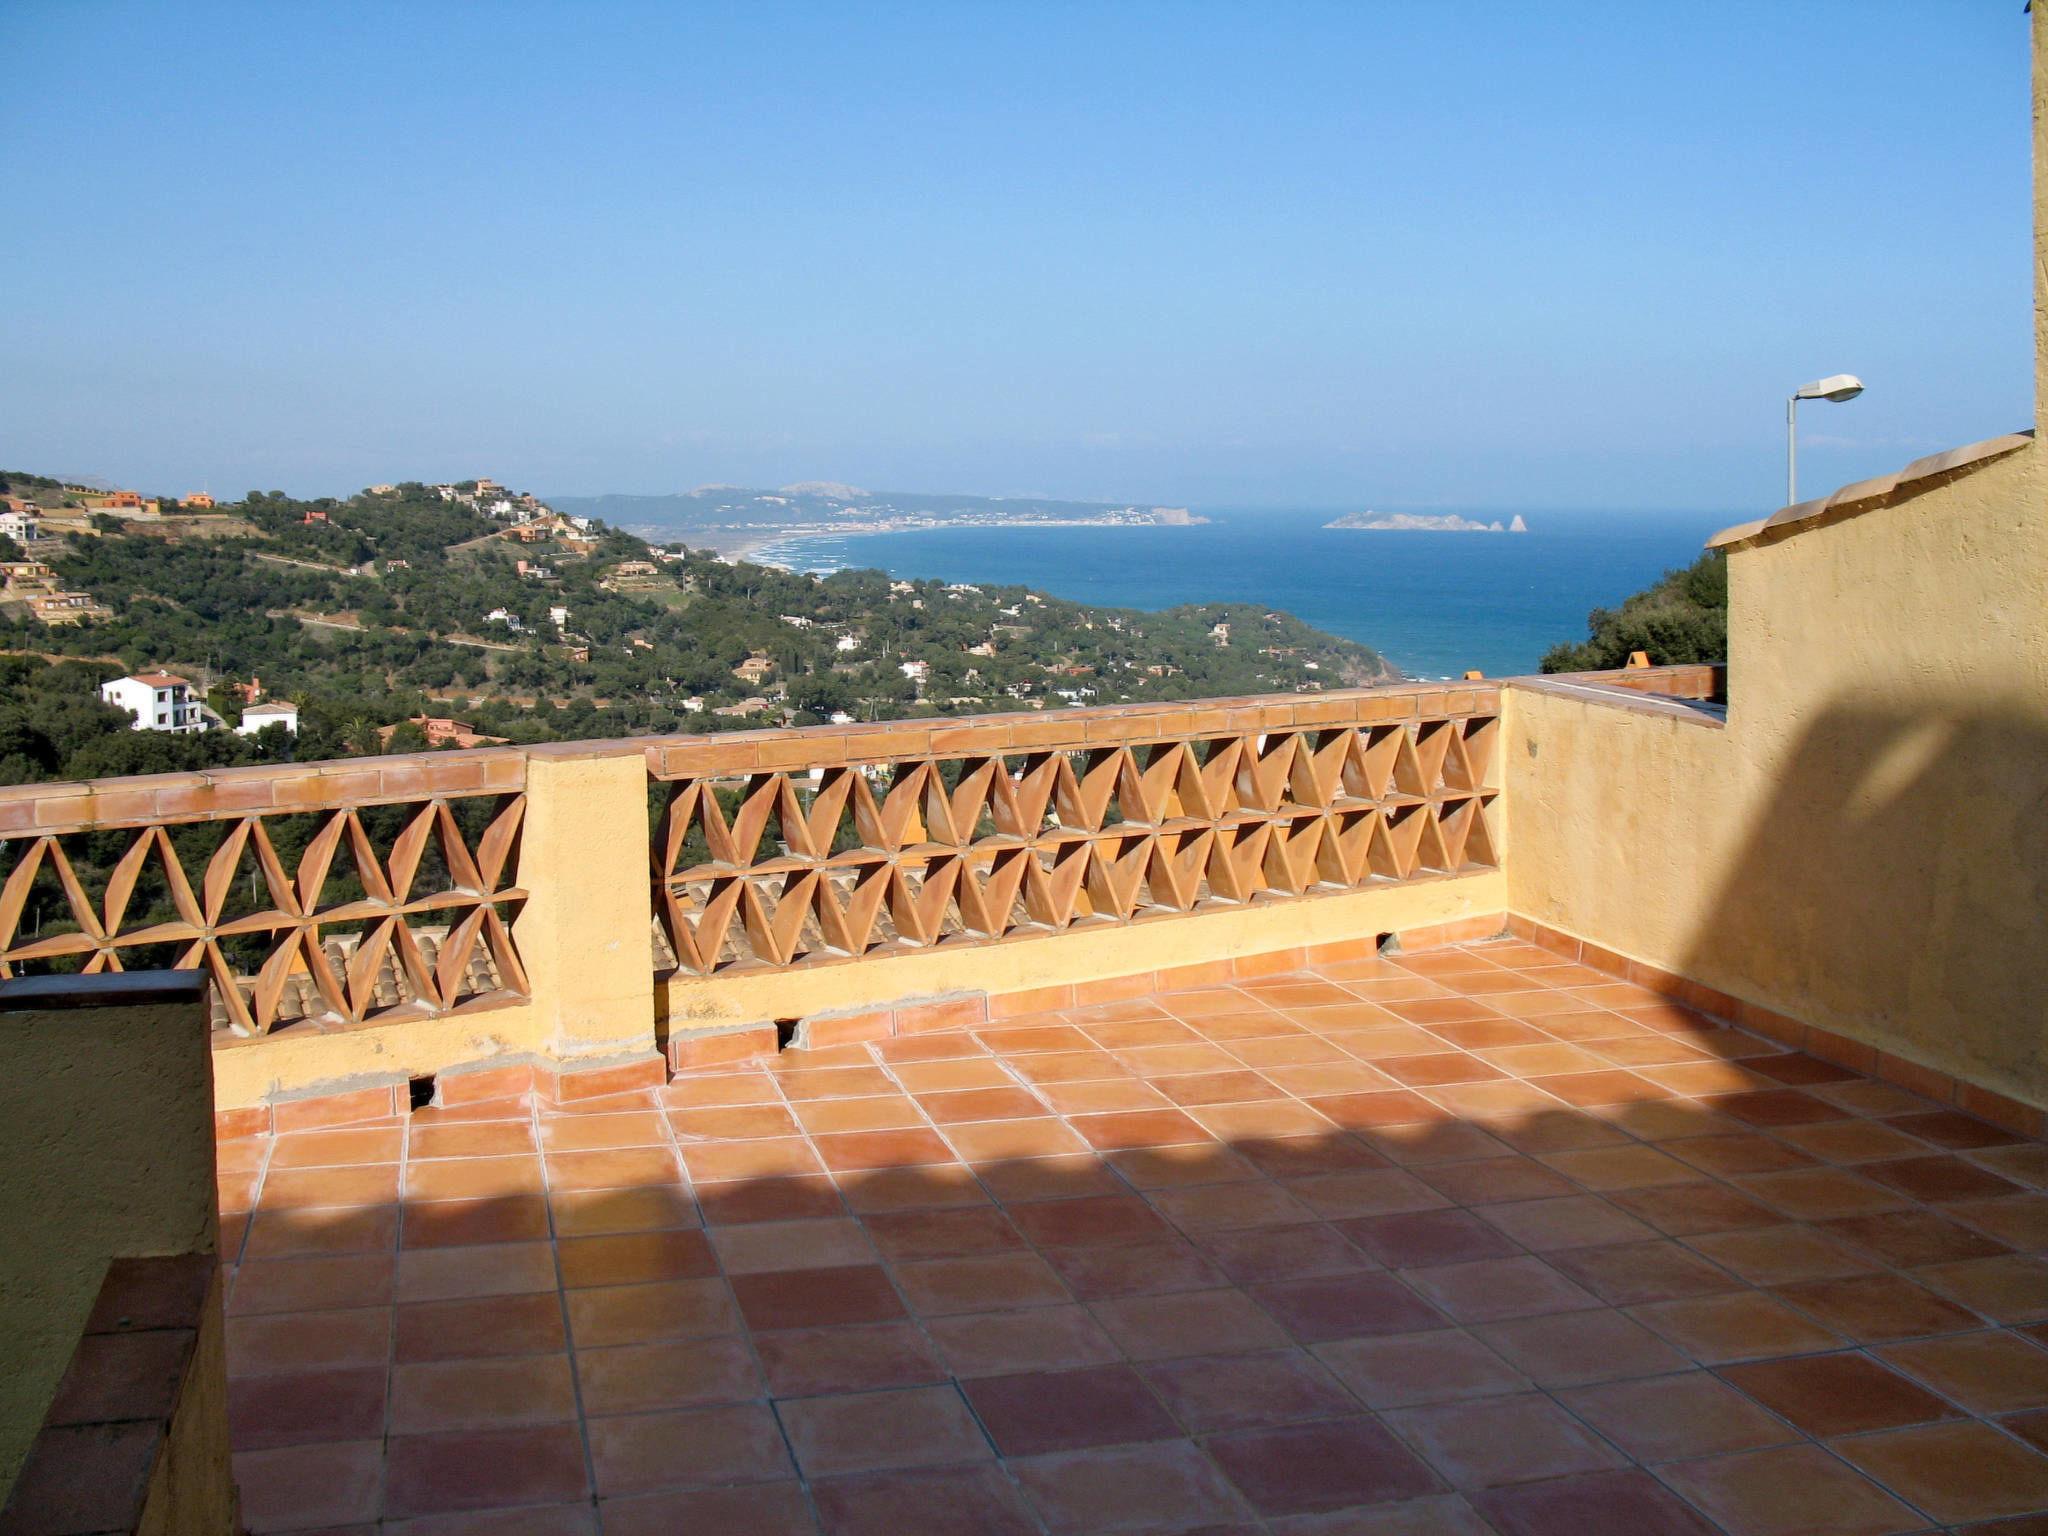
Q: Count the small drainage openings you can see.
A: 3